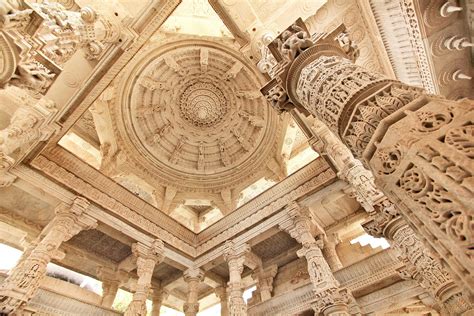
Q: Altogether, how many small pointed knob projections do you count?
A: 3